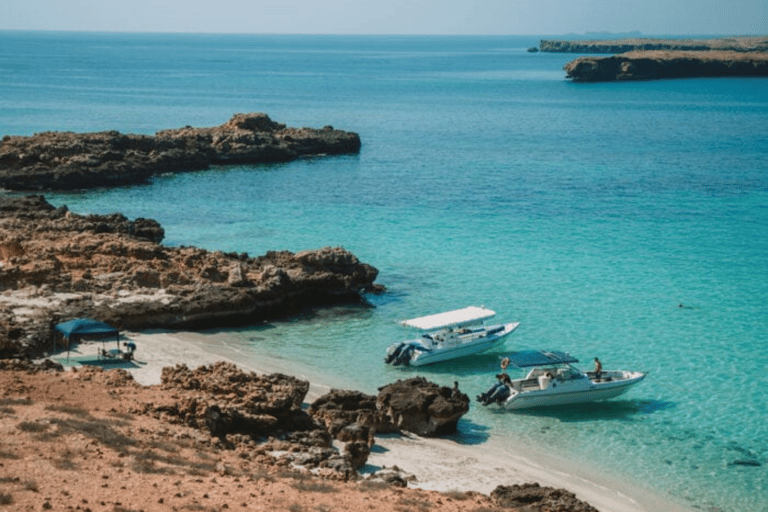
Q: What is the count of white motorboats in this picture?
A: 2